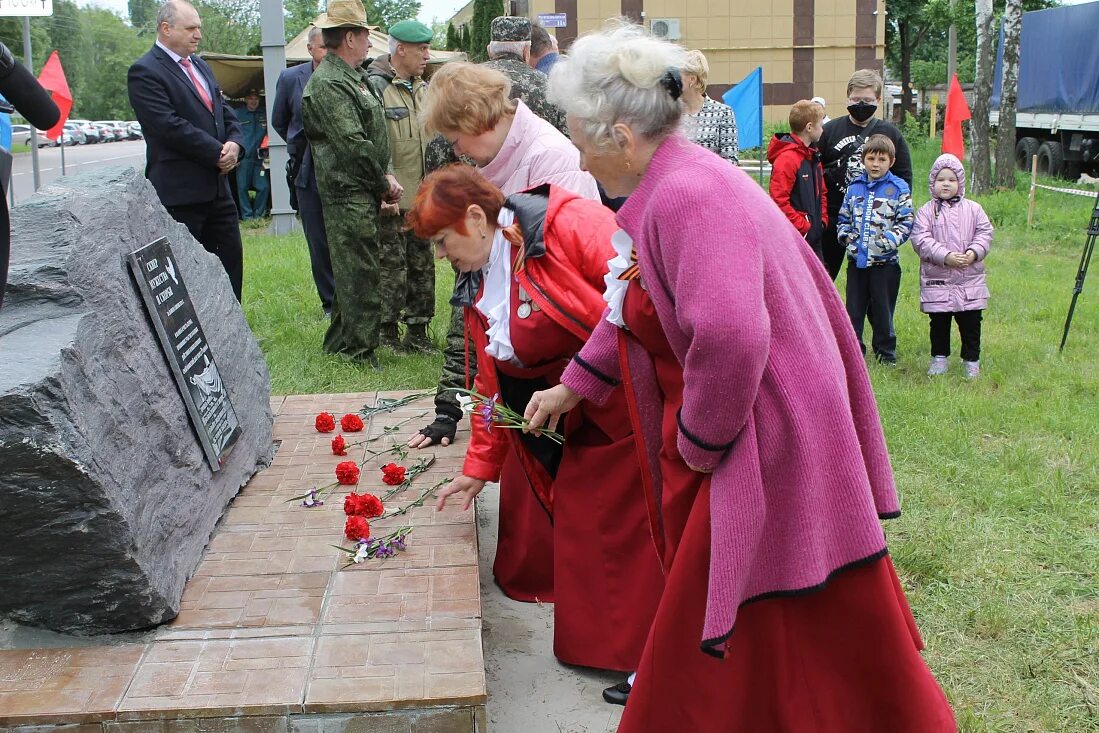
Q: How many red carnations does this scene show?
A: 8